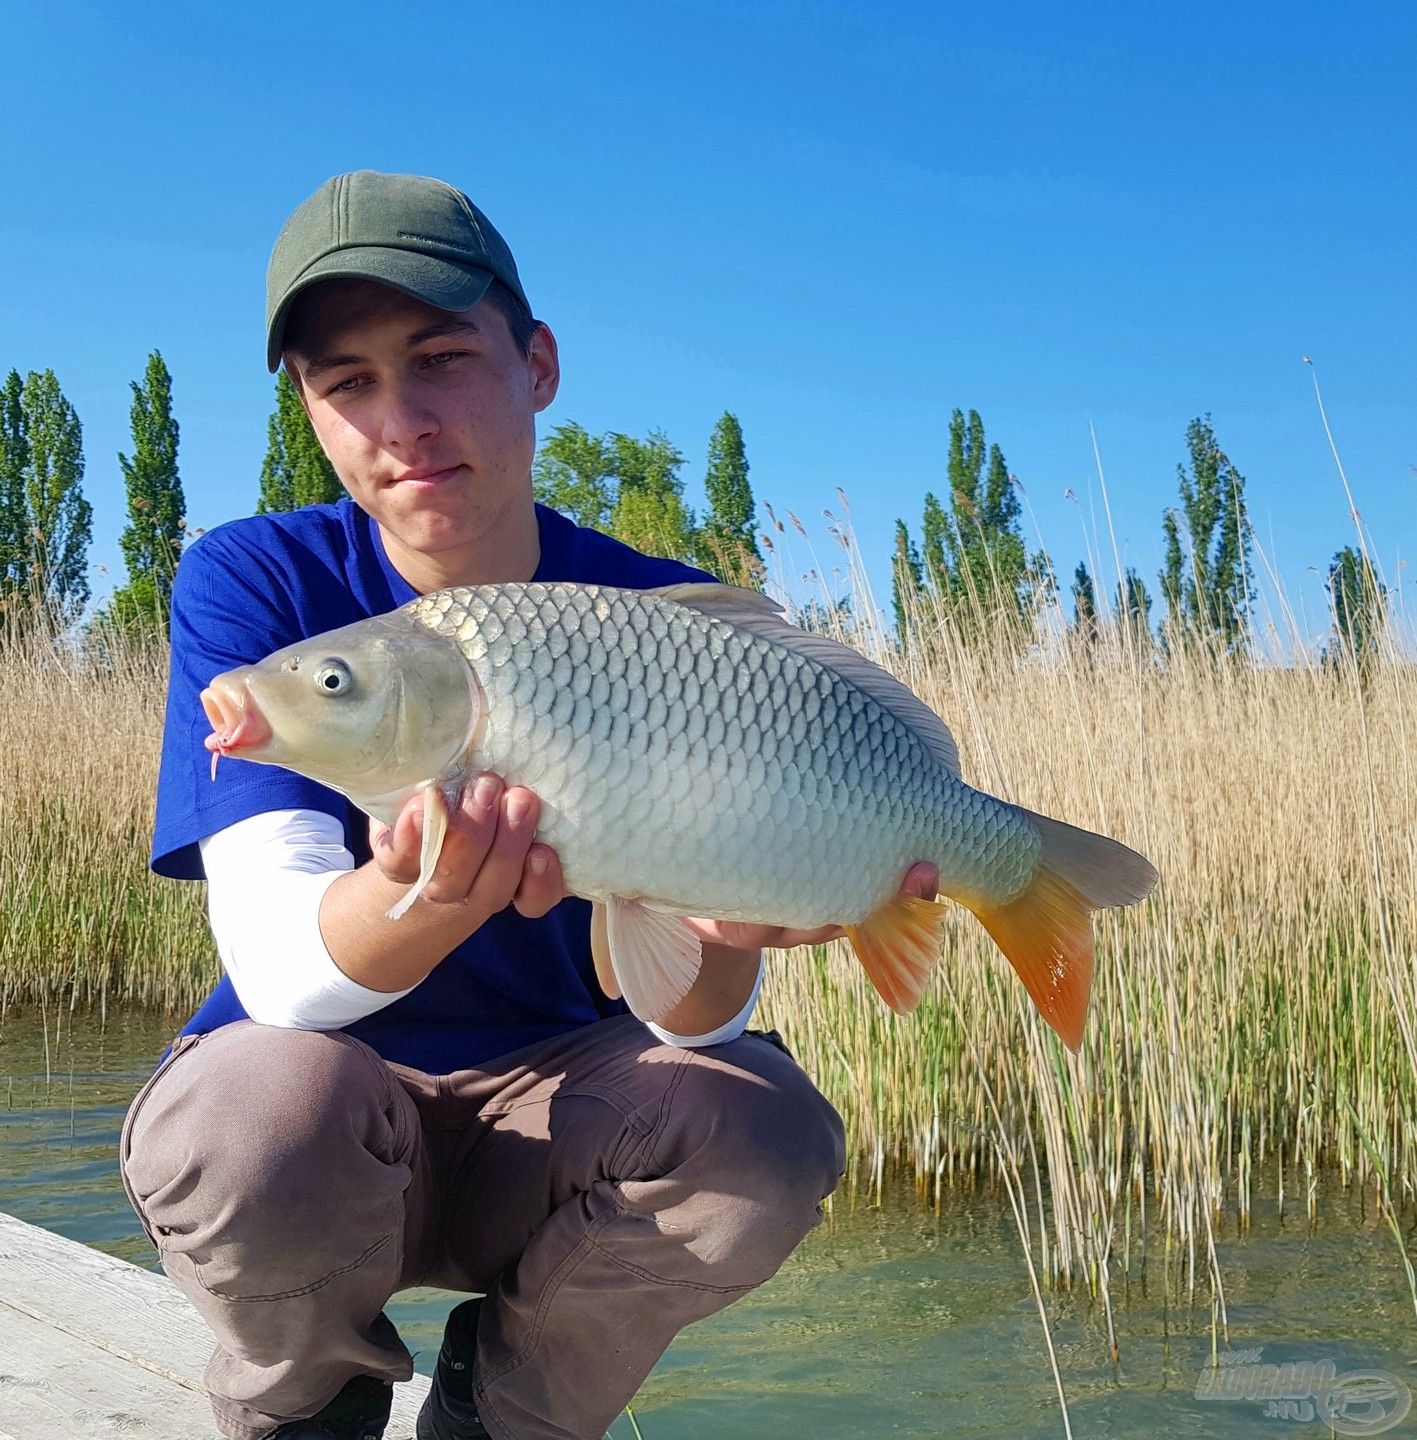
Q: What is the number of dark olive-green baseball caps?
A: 1